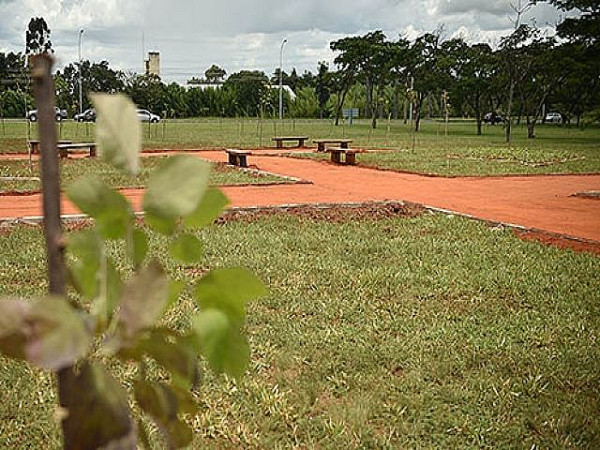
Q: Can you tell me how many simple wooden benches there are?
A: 6